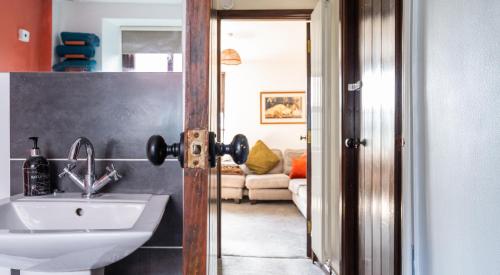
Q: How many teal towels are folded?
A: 3